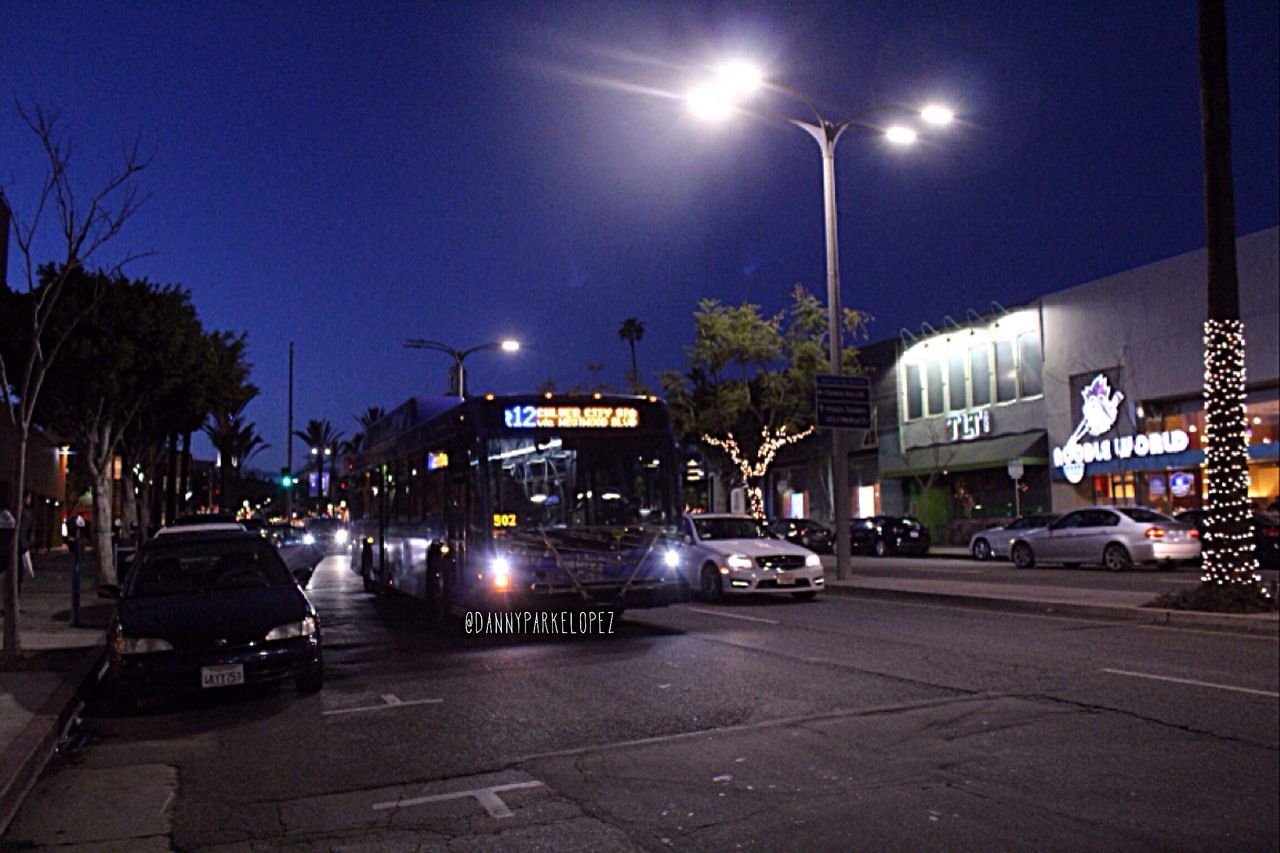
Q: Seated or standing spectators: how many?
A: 0